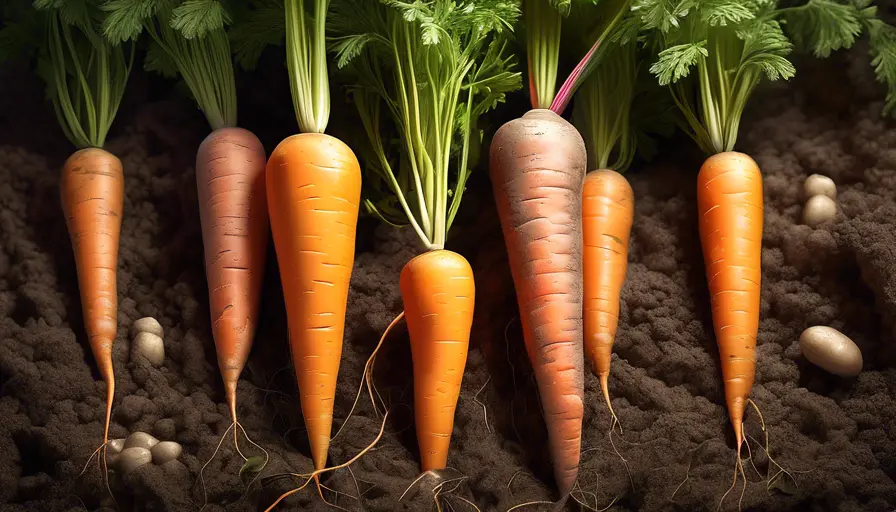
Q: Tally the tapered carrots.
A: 7